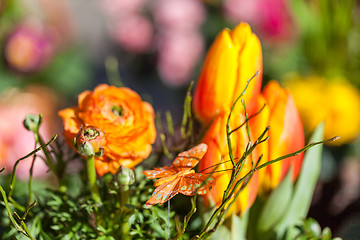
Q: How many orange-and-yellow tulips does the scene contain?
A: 3